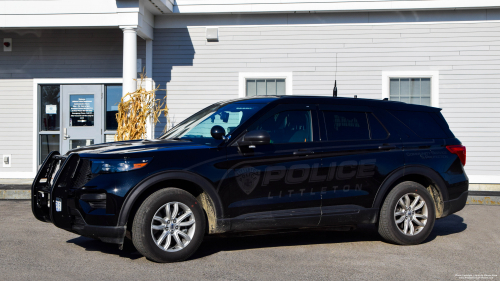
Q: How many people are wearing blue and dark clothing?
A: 0